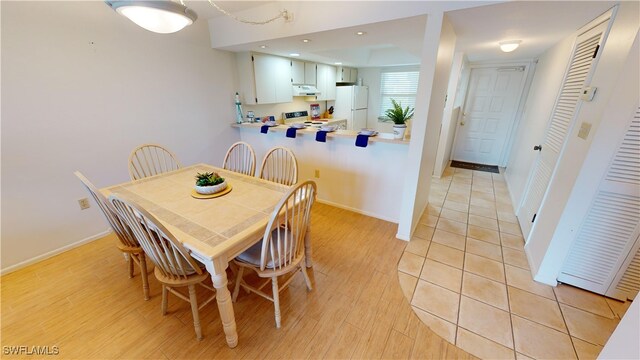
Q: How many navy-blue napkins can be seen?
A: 4